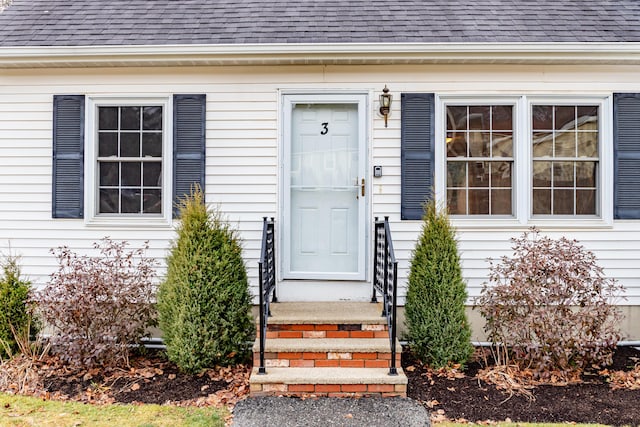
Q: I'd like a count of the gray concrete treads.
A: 3